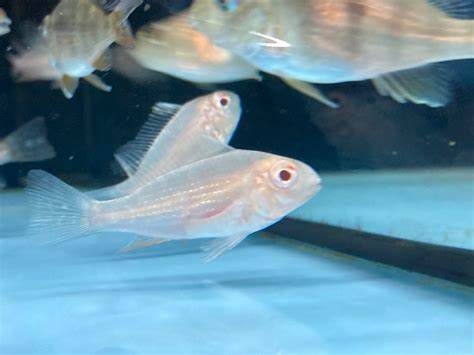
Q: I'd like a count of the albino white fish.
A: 2